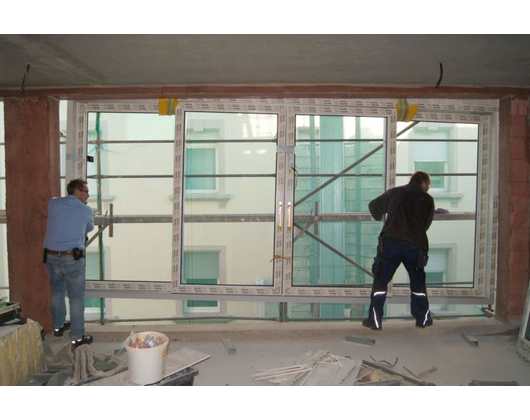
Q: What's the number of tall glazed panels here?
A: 4